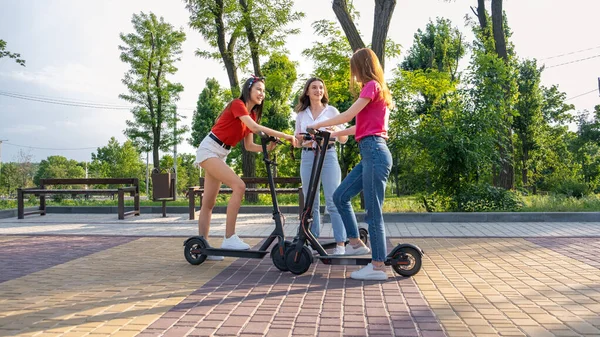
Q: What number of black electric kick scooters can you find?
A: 3